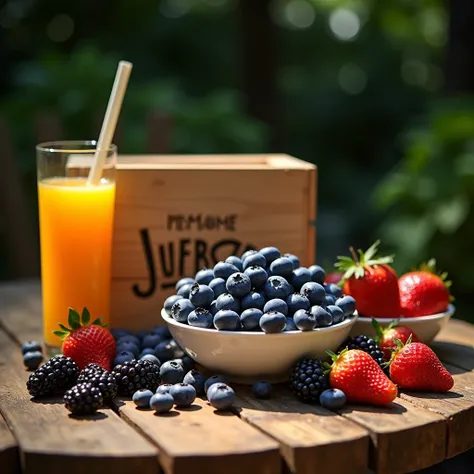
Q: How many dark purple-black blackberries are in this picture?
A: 6